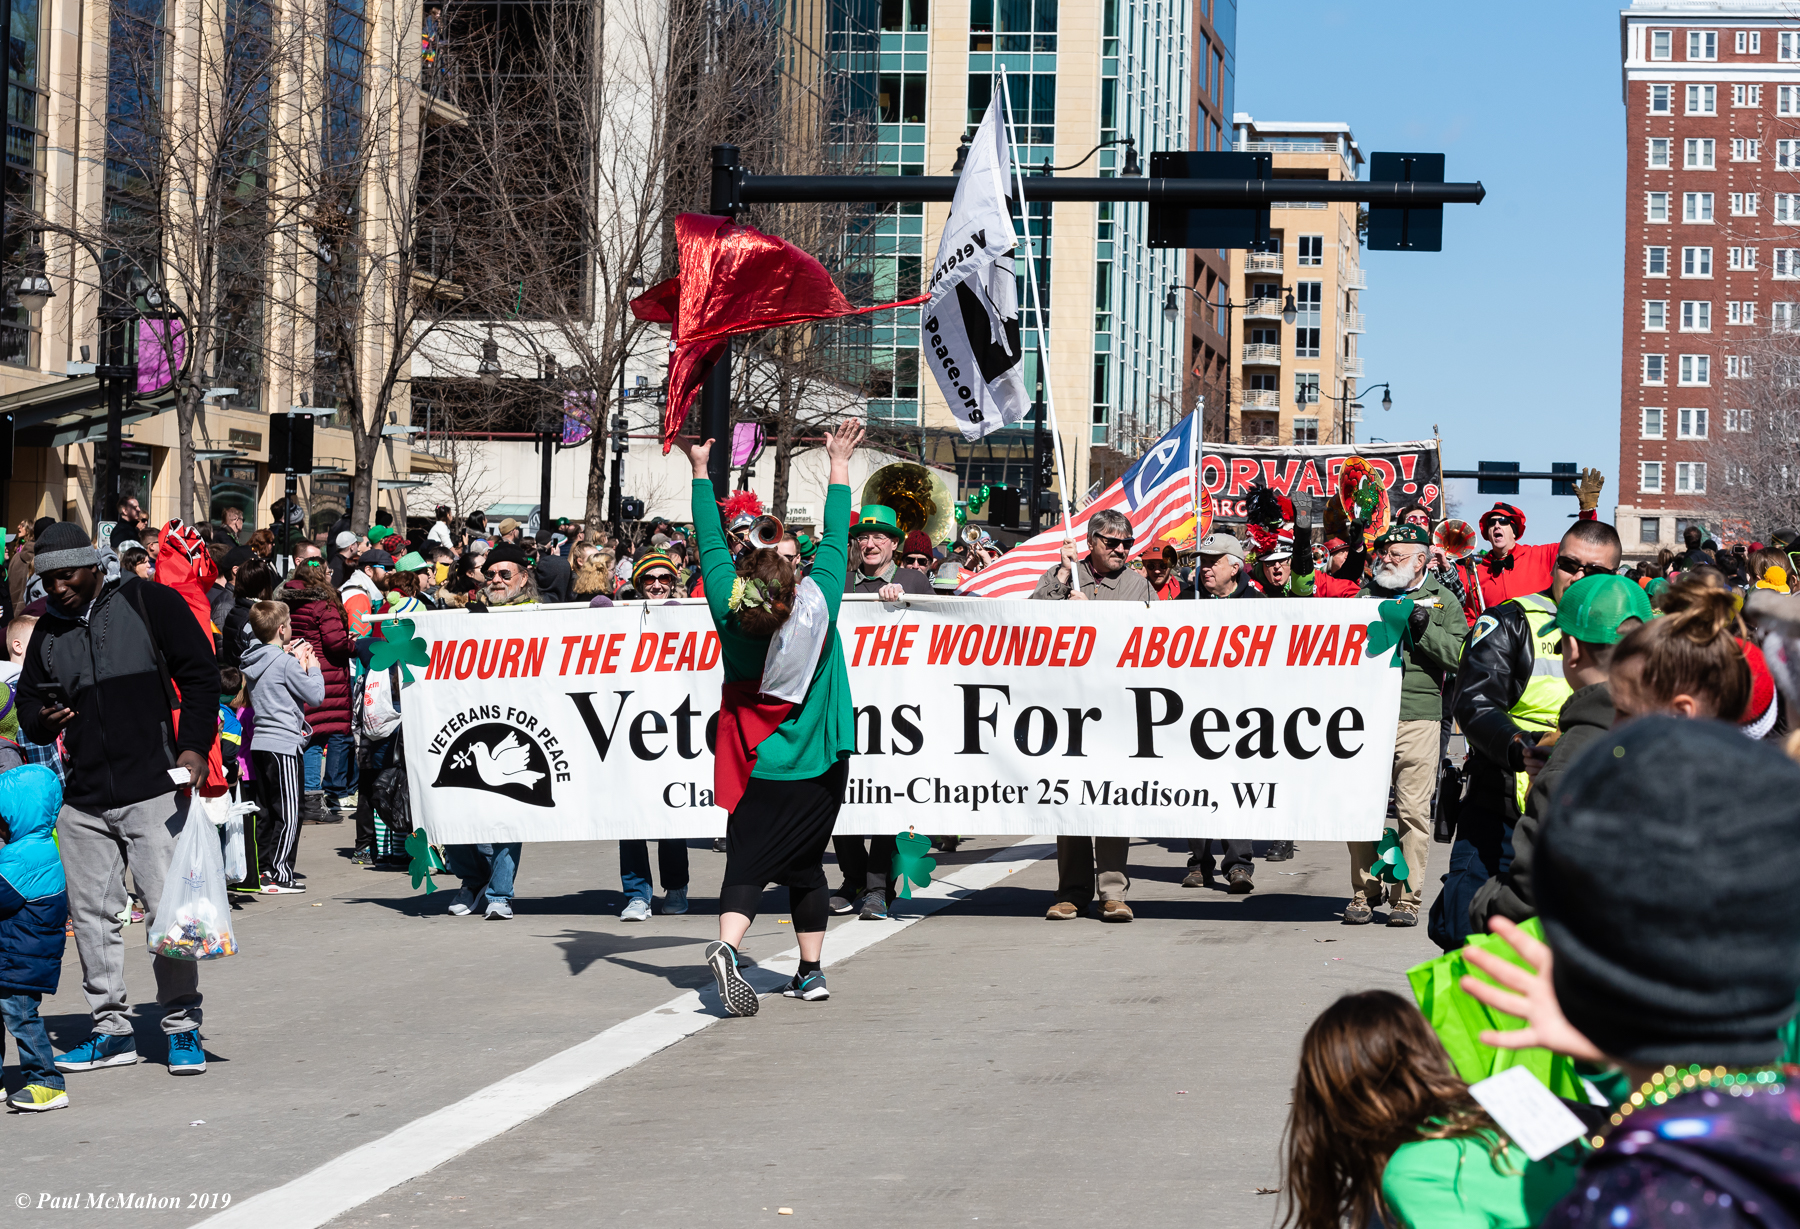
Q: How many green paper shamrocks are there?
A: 5